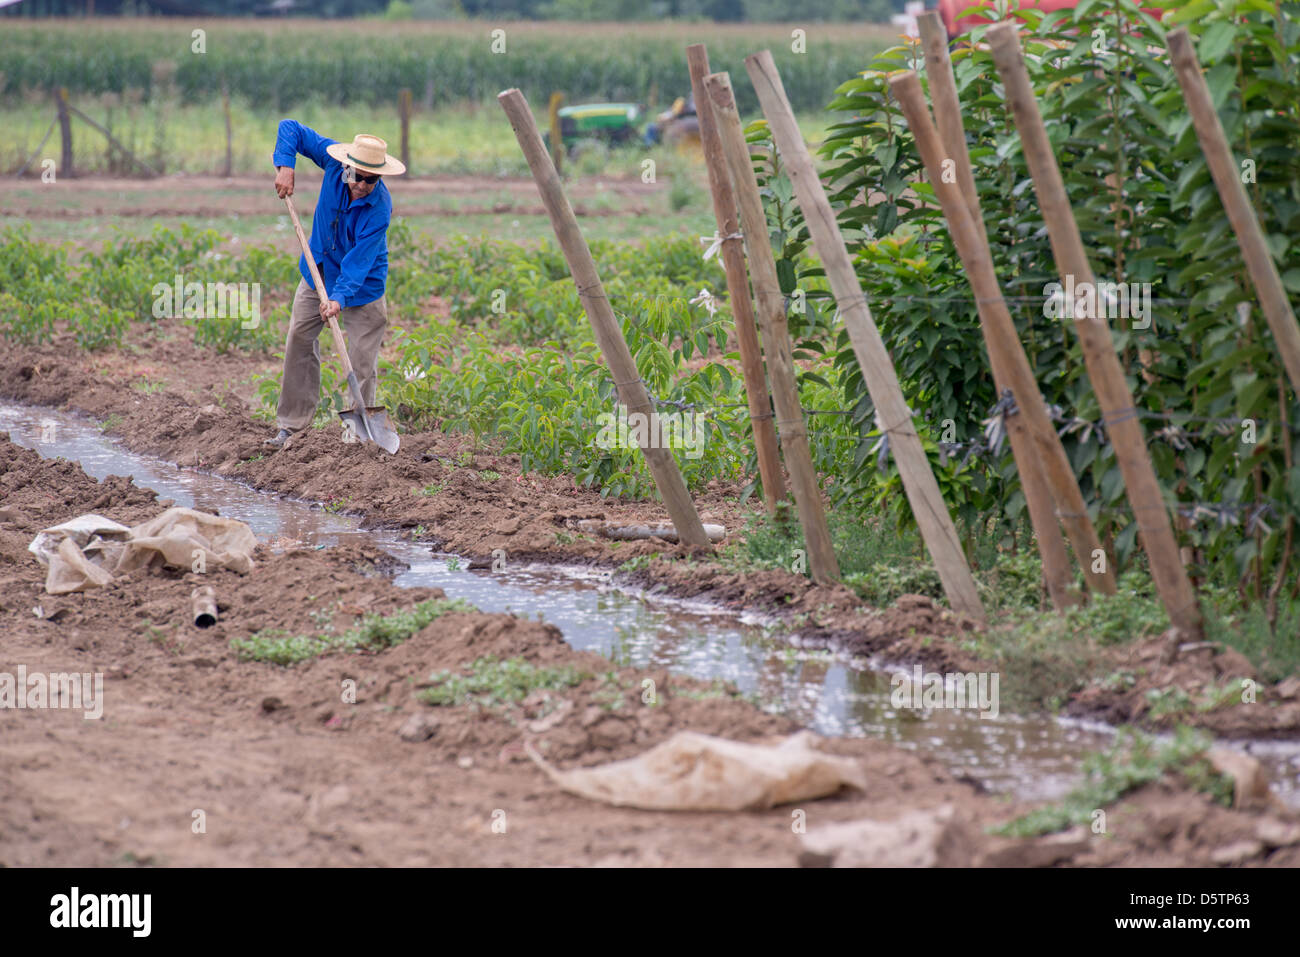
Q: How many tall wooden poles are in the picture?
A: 8